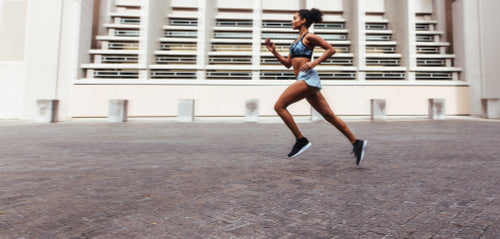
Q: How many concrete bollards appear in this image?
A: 8